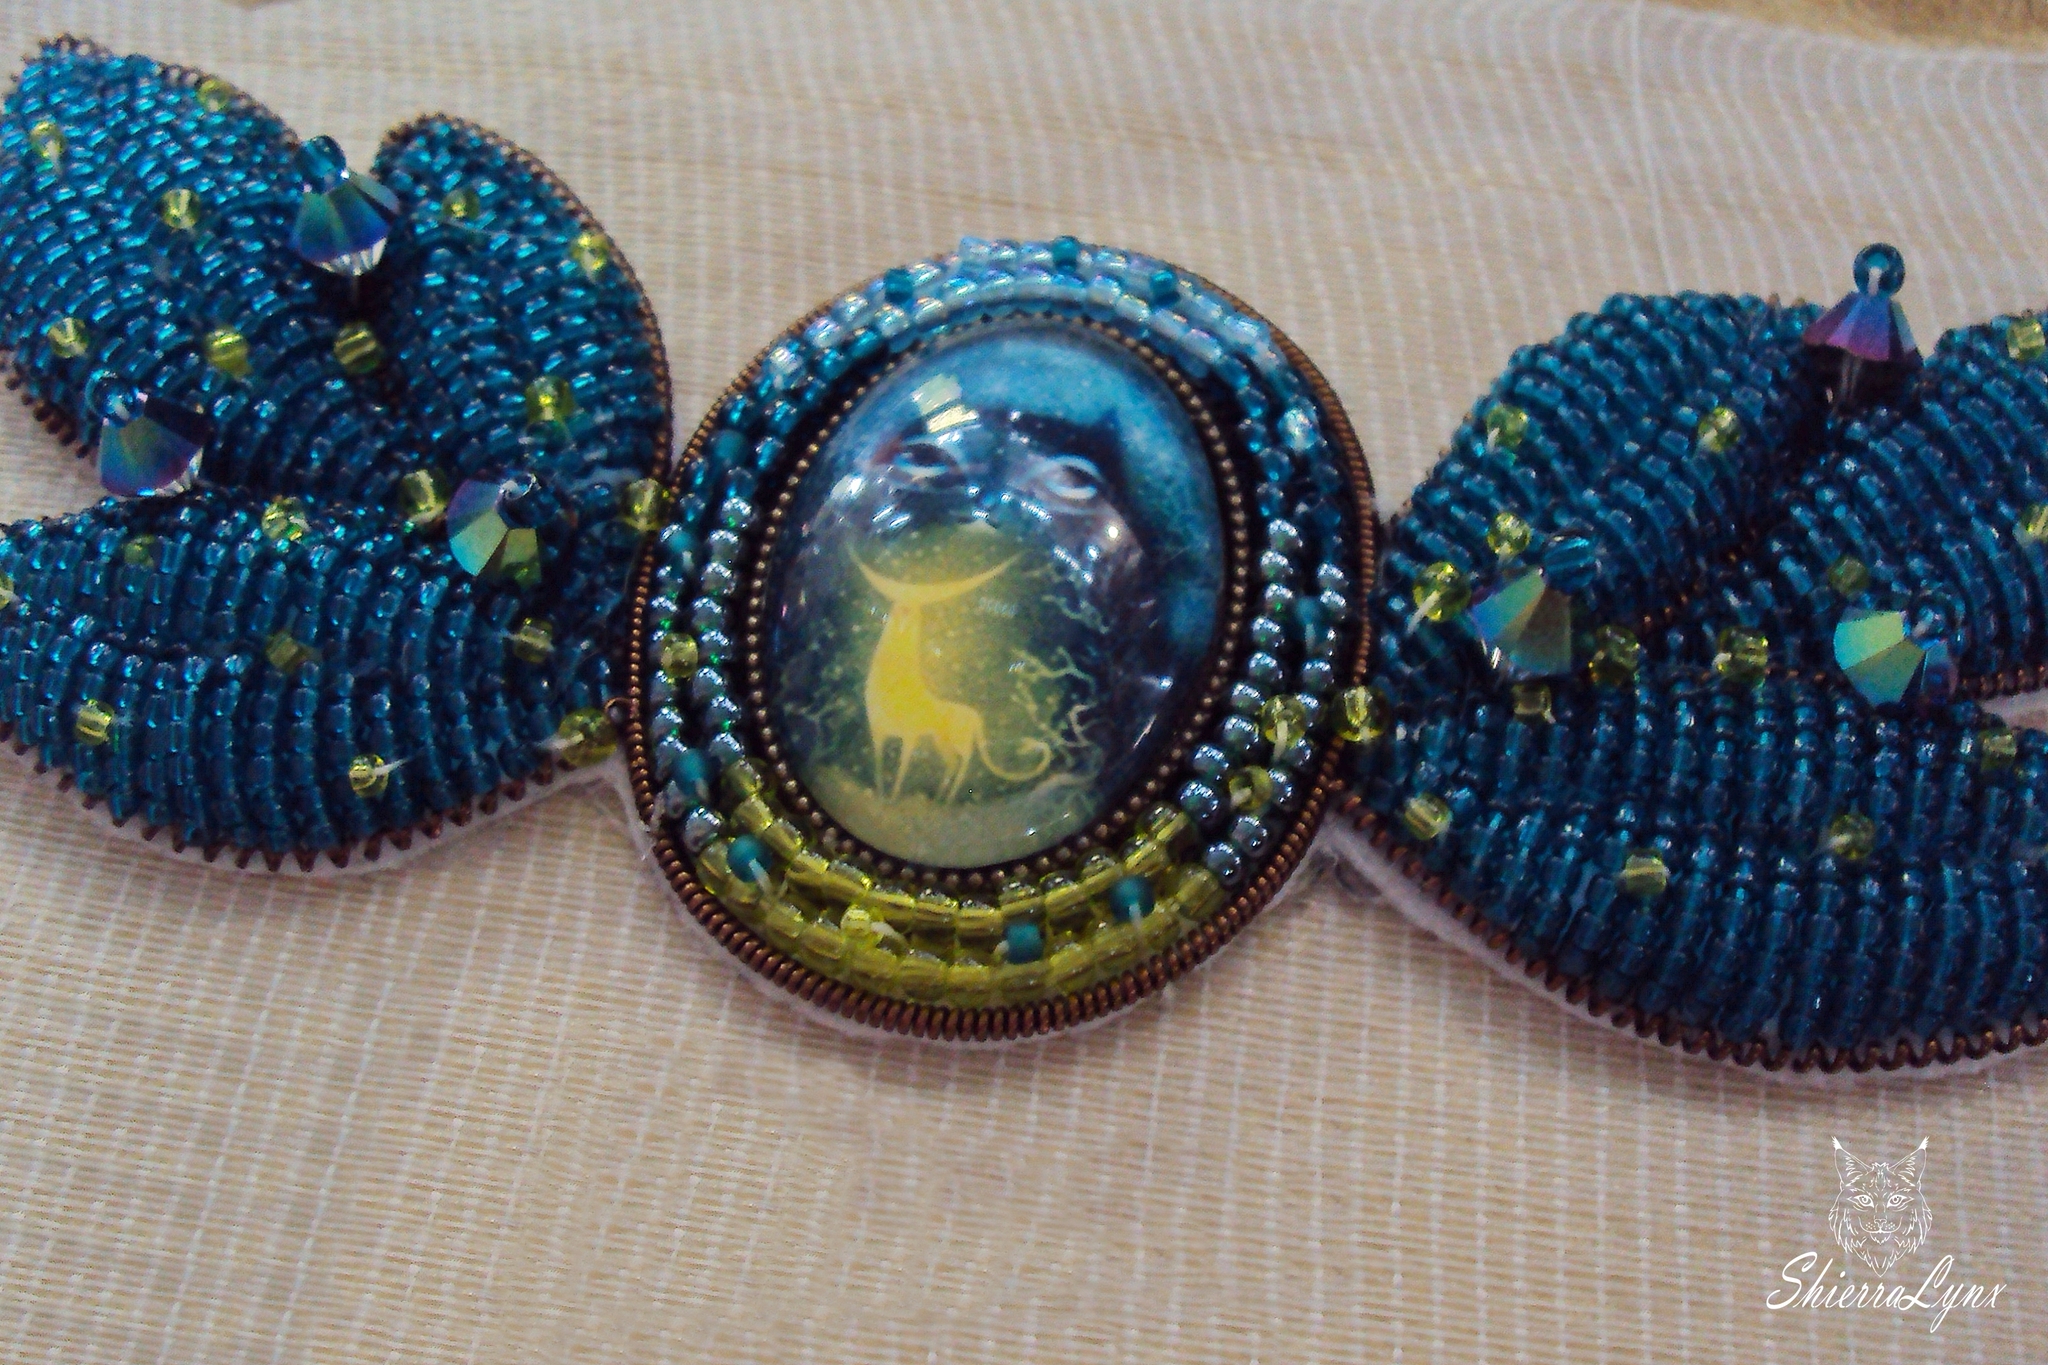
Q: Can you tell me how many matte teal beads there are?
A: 10